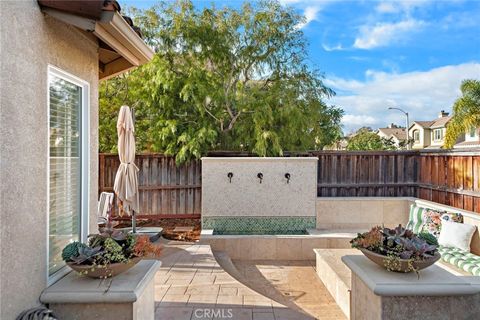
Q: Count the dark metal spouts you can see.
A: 3